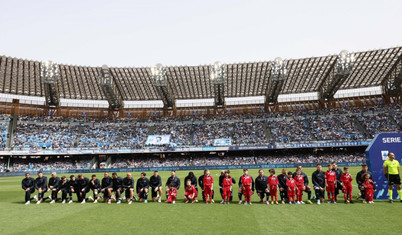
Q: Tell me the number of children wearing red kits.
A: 11